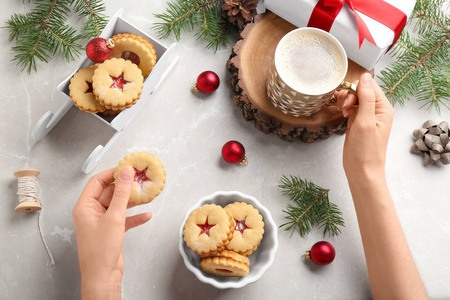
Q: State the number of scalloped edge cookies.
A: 7